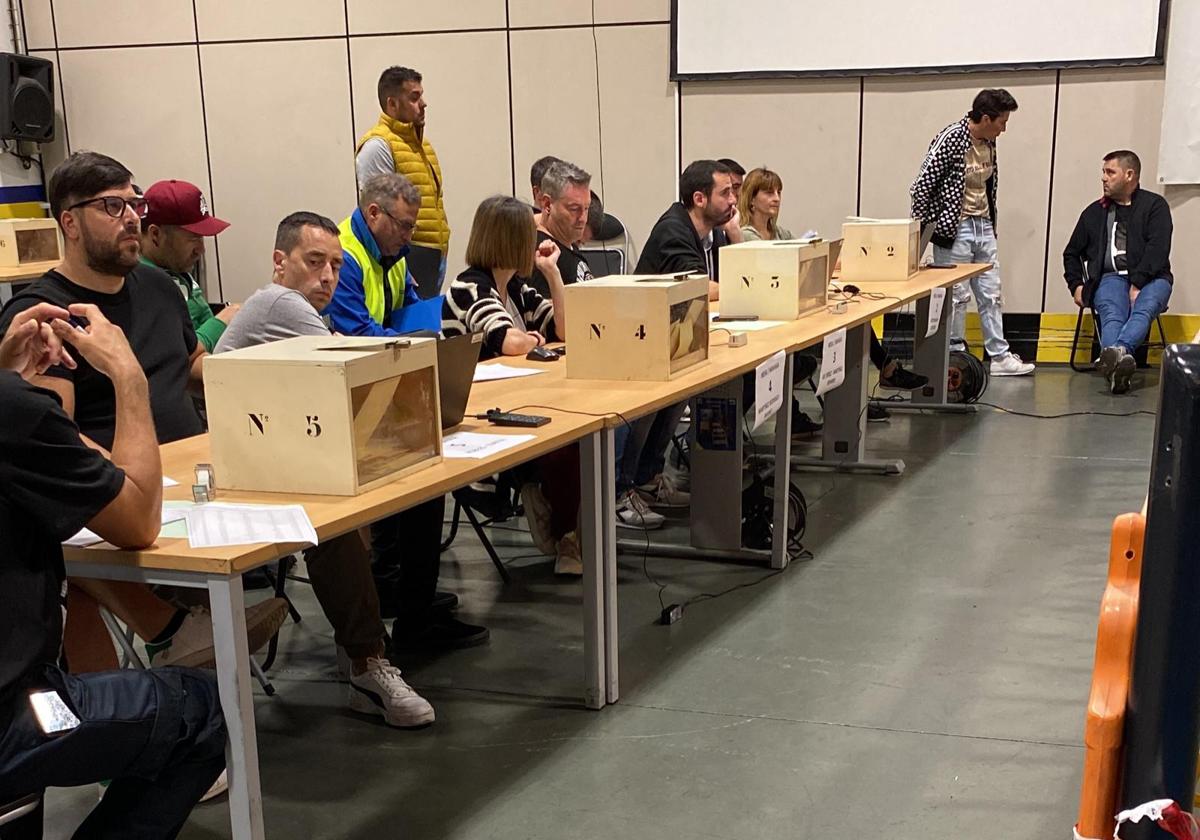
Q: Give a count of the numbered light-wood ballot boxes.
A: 5